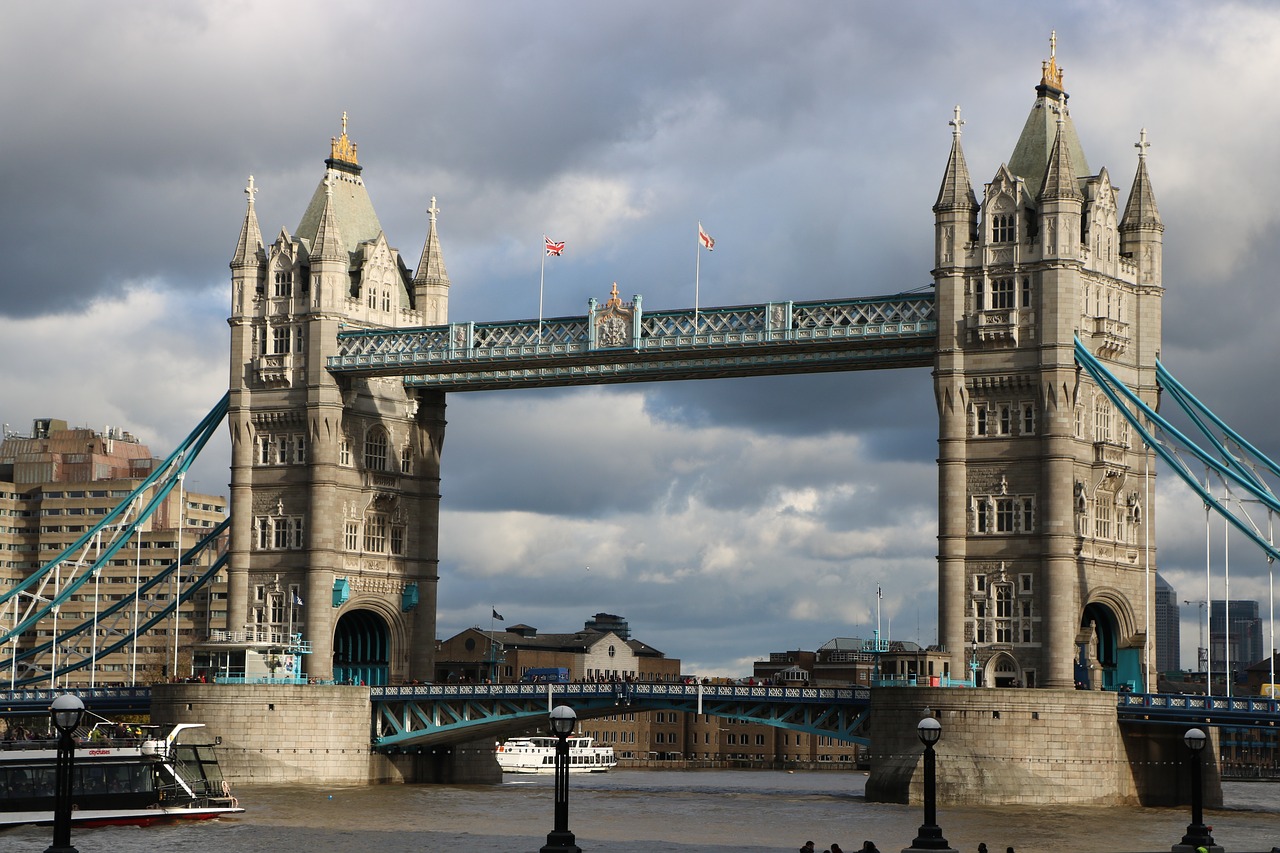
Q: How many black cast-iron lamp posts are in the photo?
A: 4